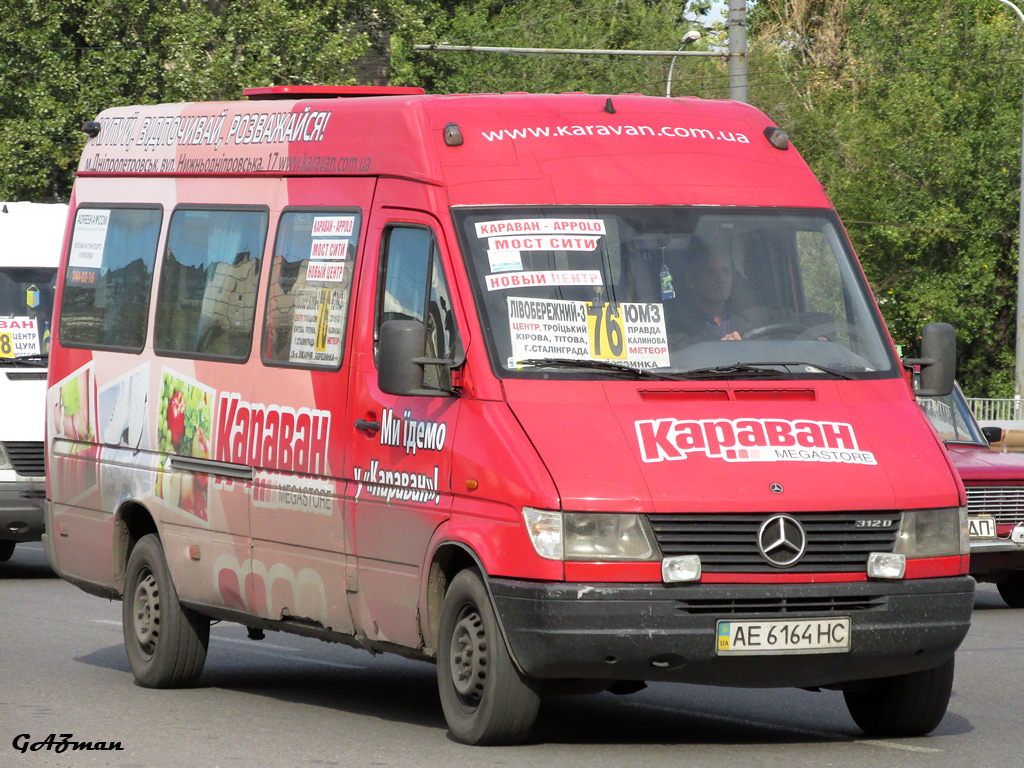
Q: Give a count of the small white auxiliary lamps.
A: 2